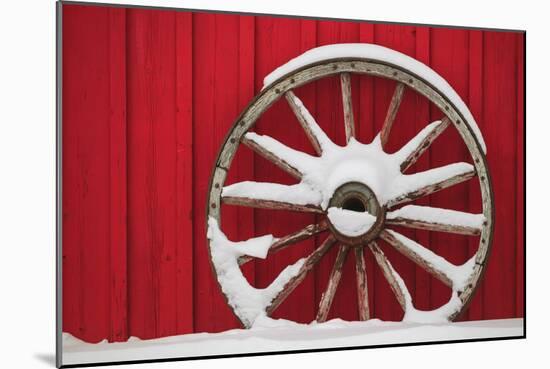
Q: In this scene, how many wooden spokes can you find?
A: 14